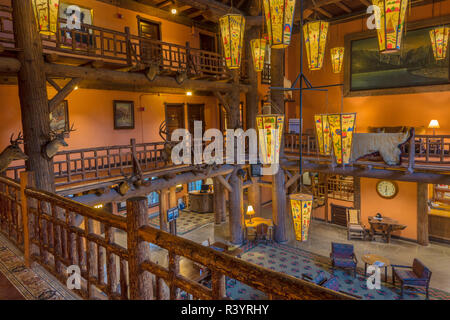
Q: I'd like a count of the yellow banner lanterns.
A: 12